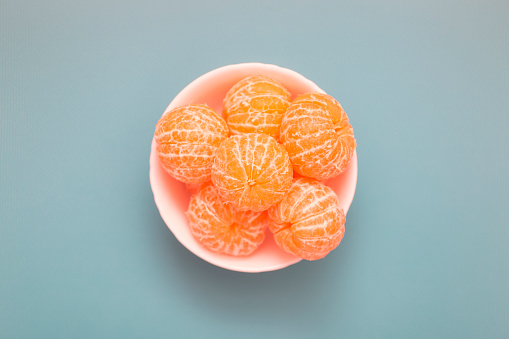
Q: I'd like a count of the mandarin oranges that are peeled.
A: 6